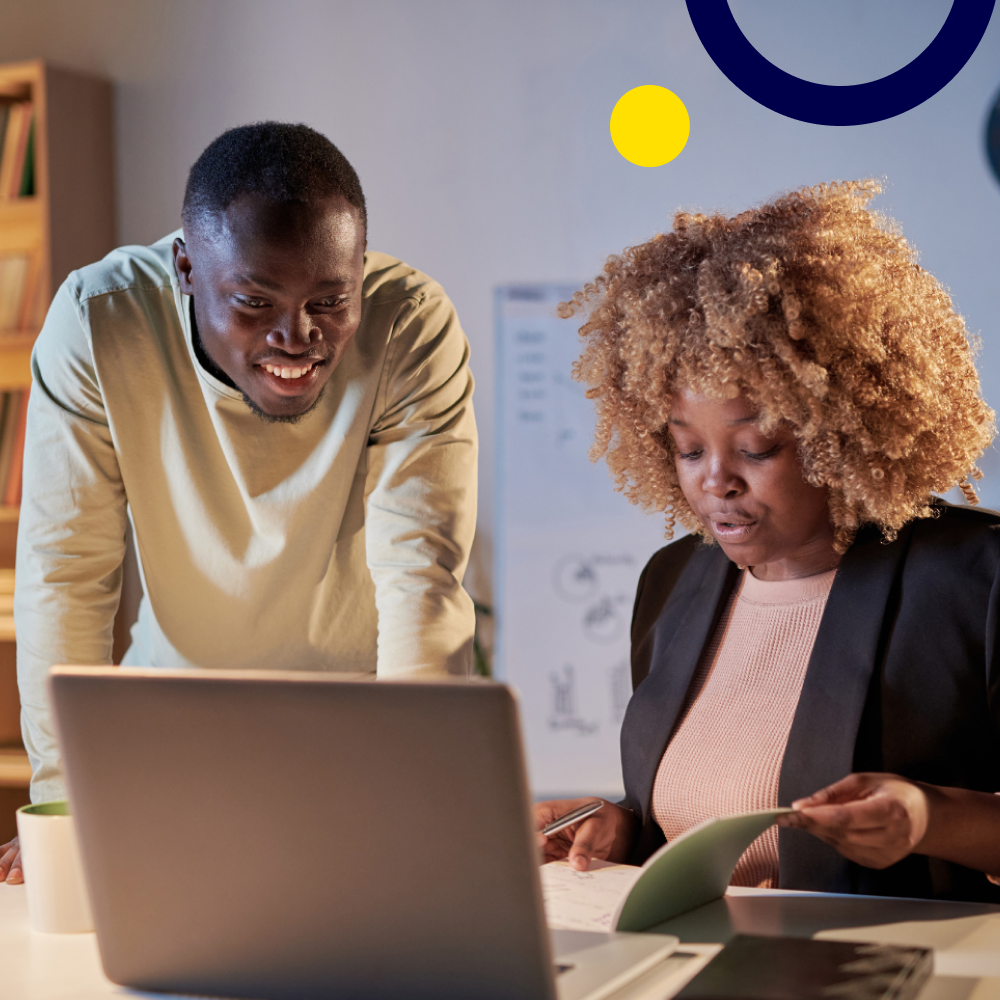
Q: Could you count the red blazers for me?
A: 0